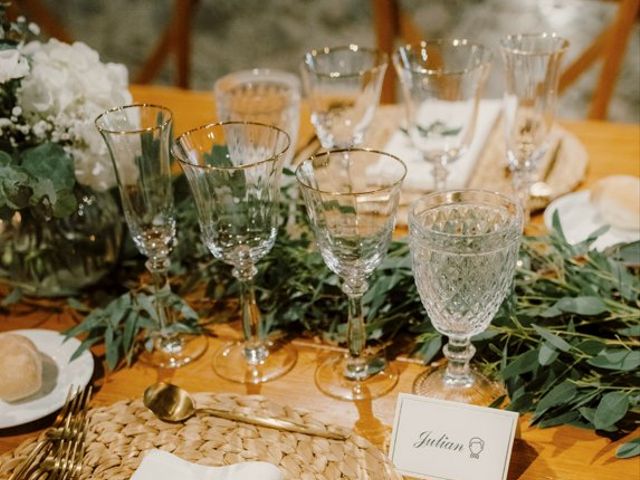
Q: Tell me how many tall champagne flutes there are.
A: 2